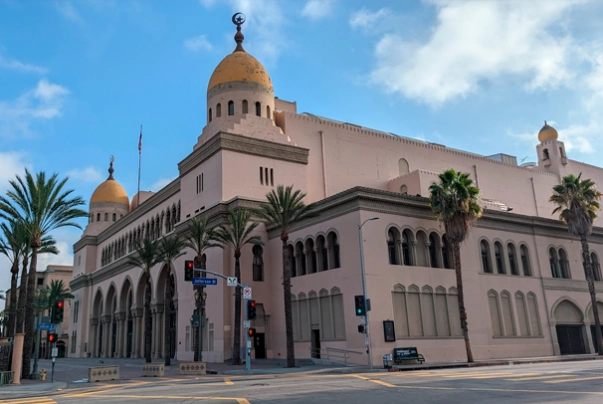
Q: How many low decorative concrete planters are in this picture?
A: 3